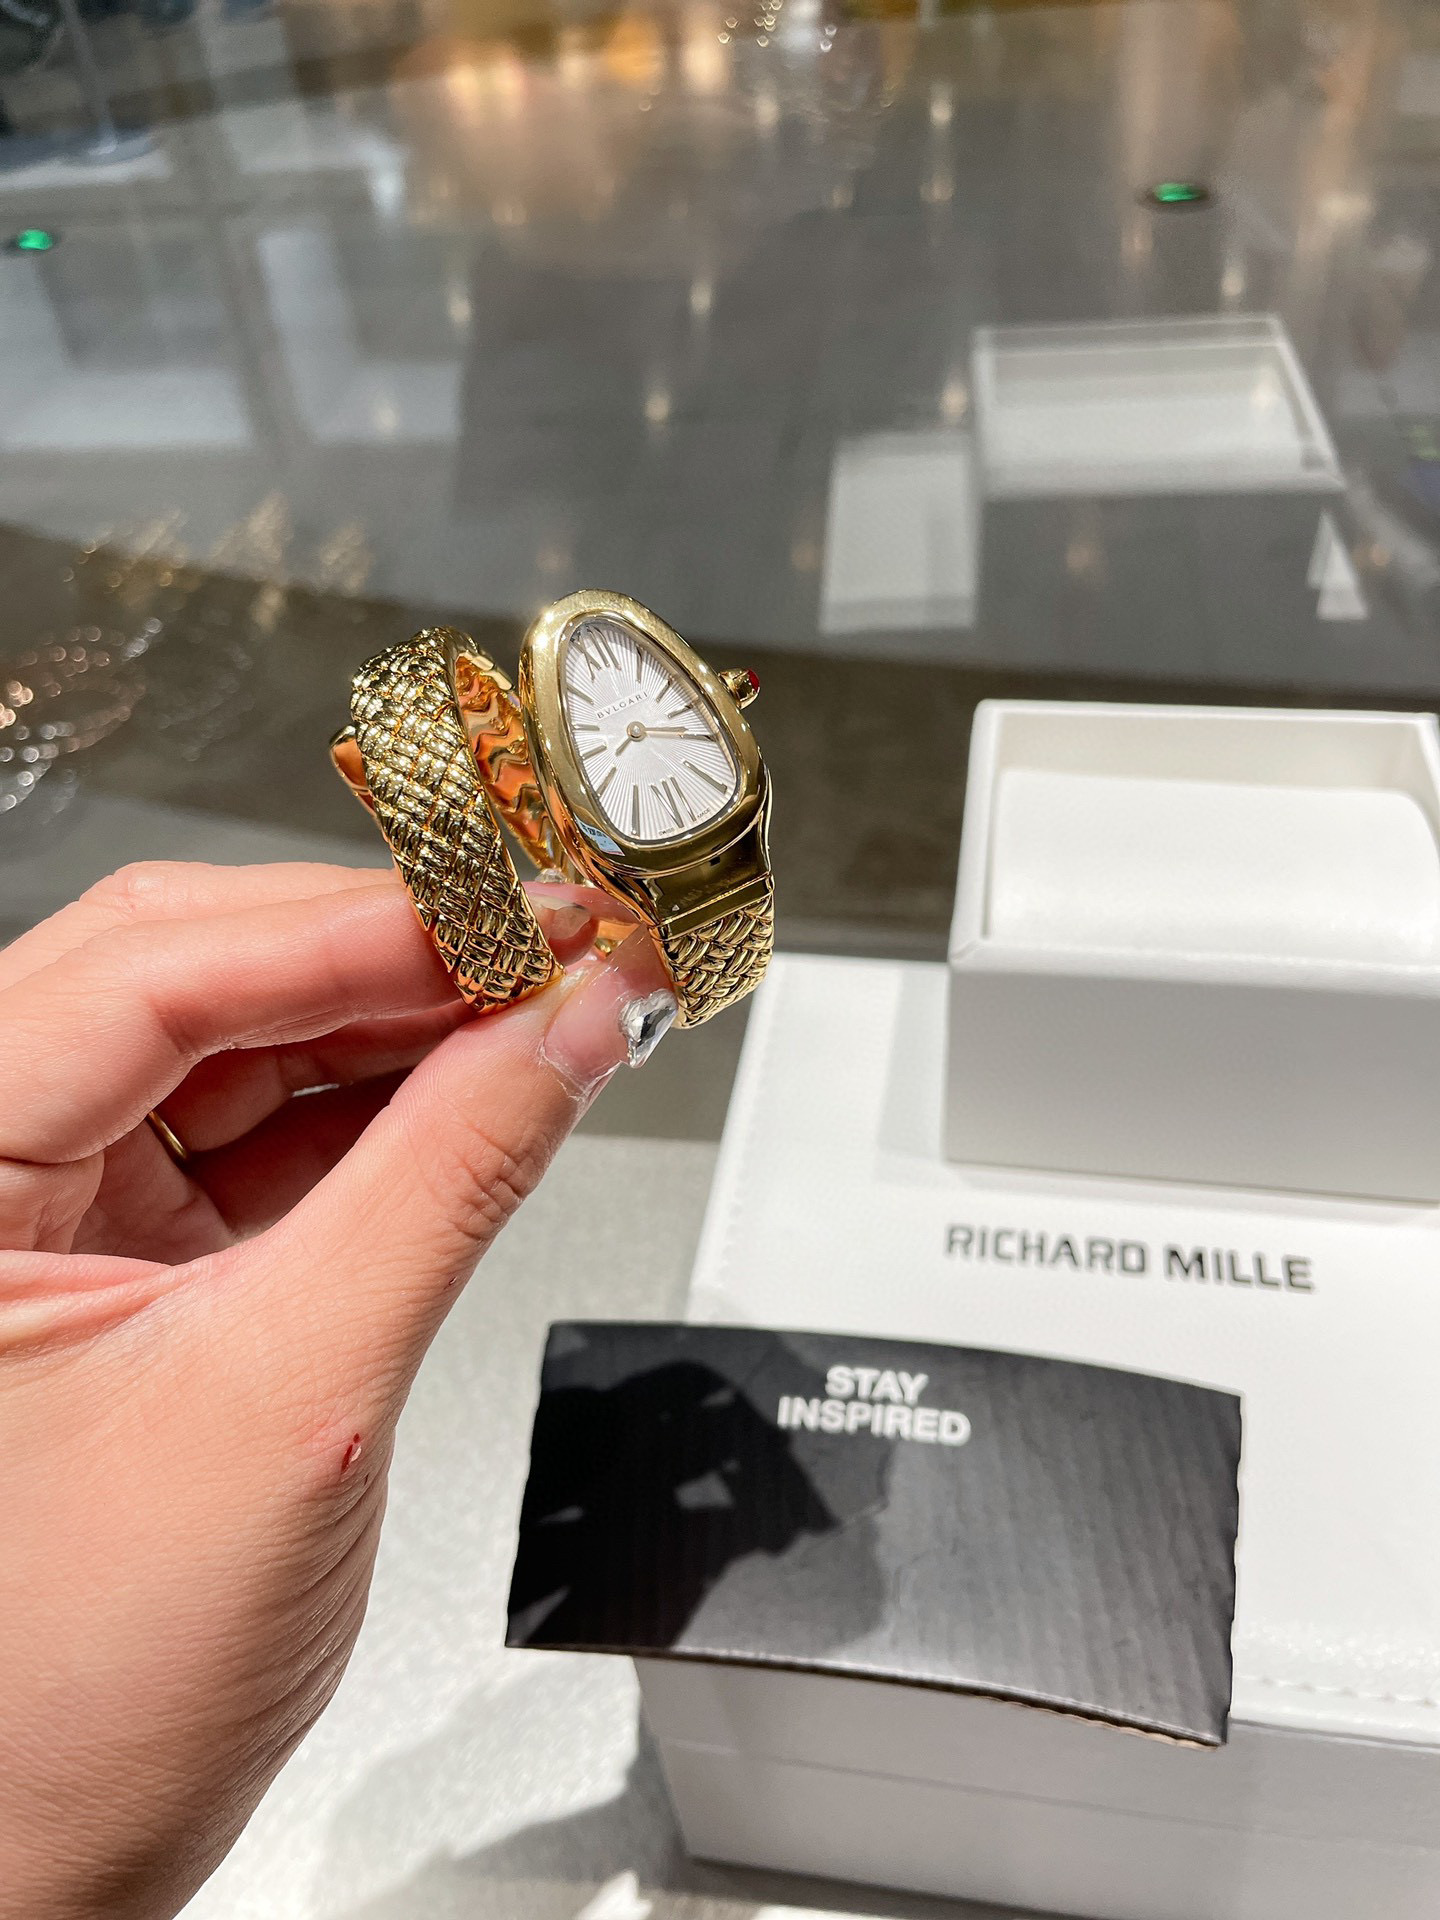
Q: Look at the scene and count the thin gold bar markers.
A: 10